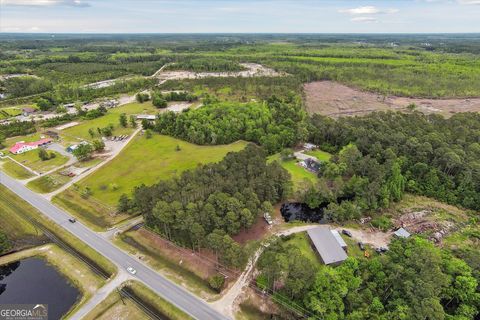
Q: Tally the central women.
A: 0